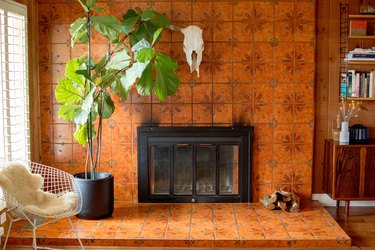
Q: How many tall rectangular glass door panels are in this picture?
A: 4